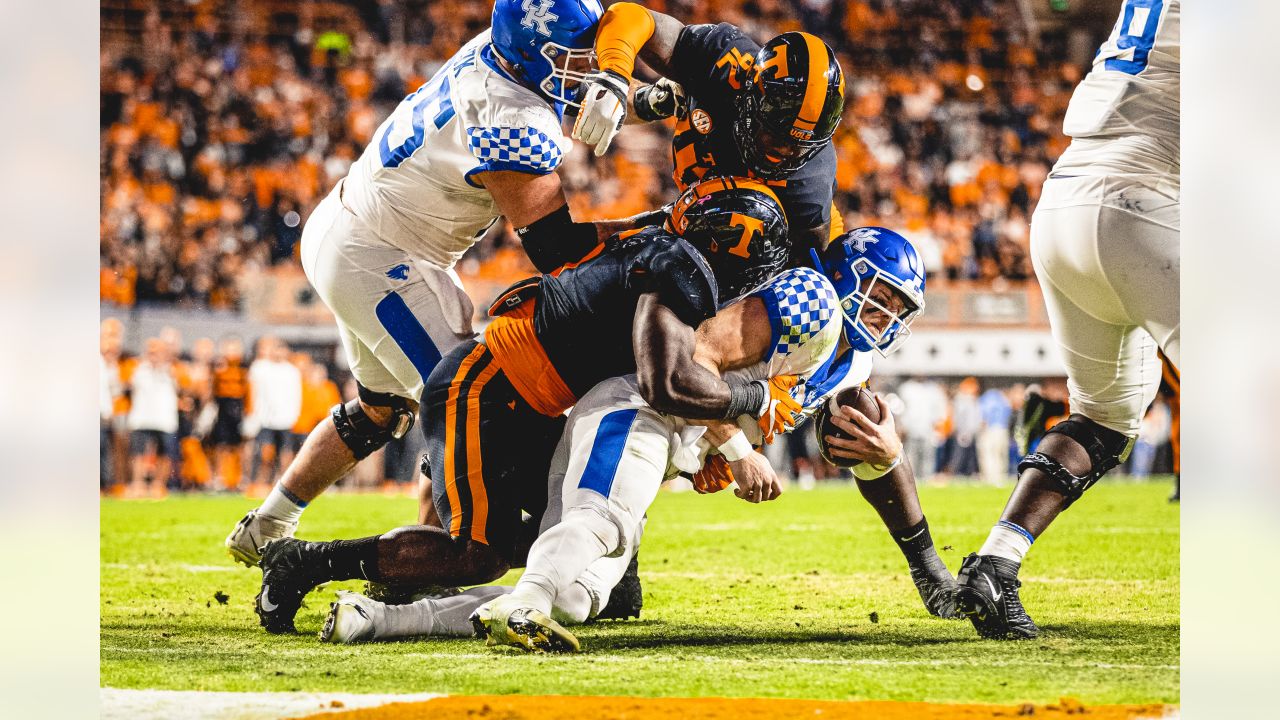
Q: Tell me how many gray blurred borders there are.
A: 2